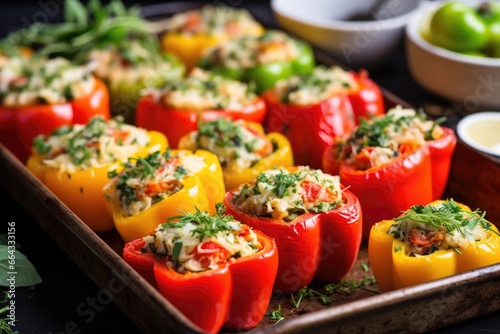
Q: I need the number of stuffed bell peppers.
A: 13